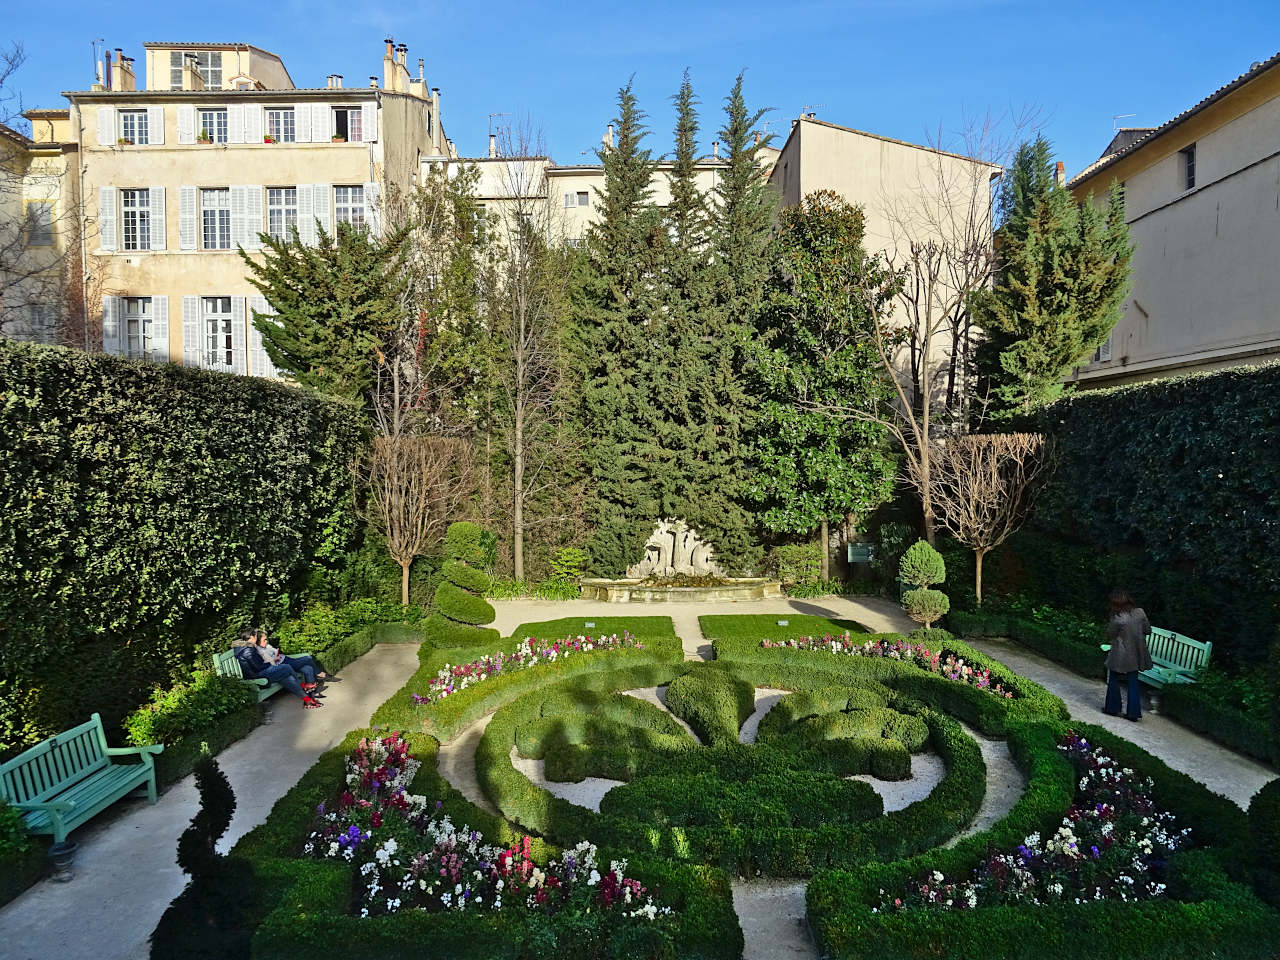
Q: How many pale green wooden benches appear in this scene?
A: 3